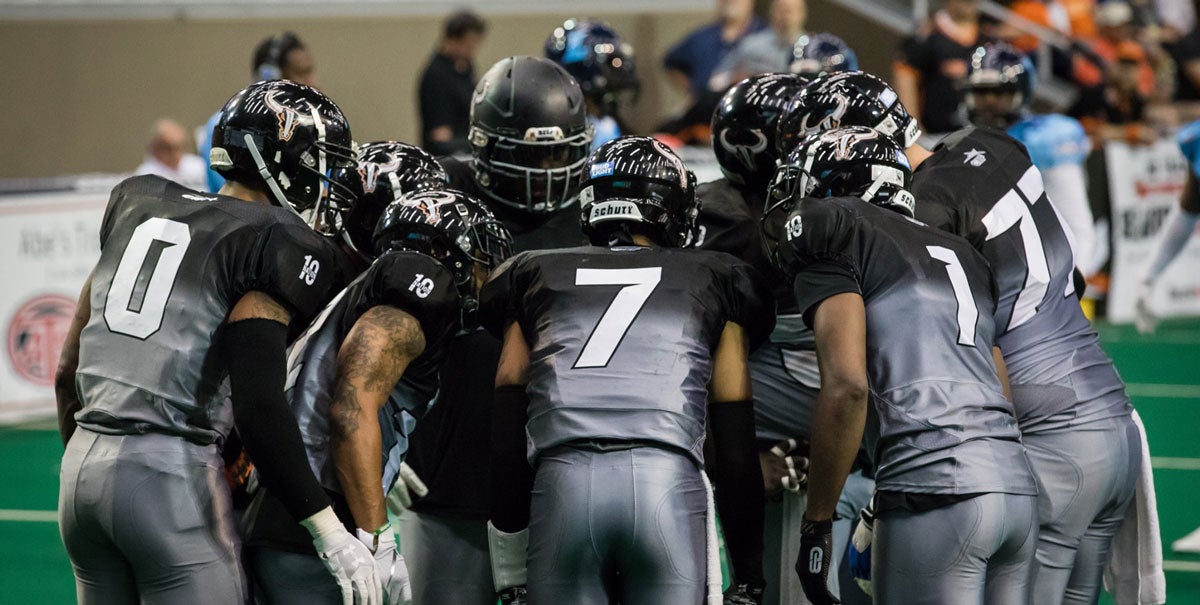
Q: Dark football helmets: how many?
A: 11